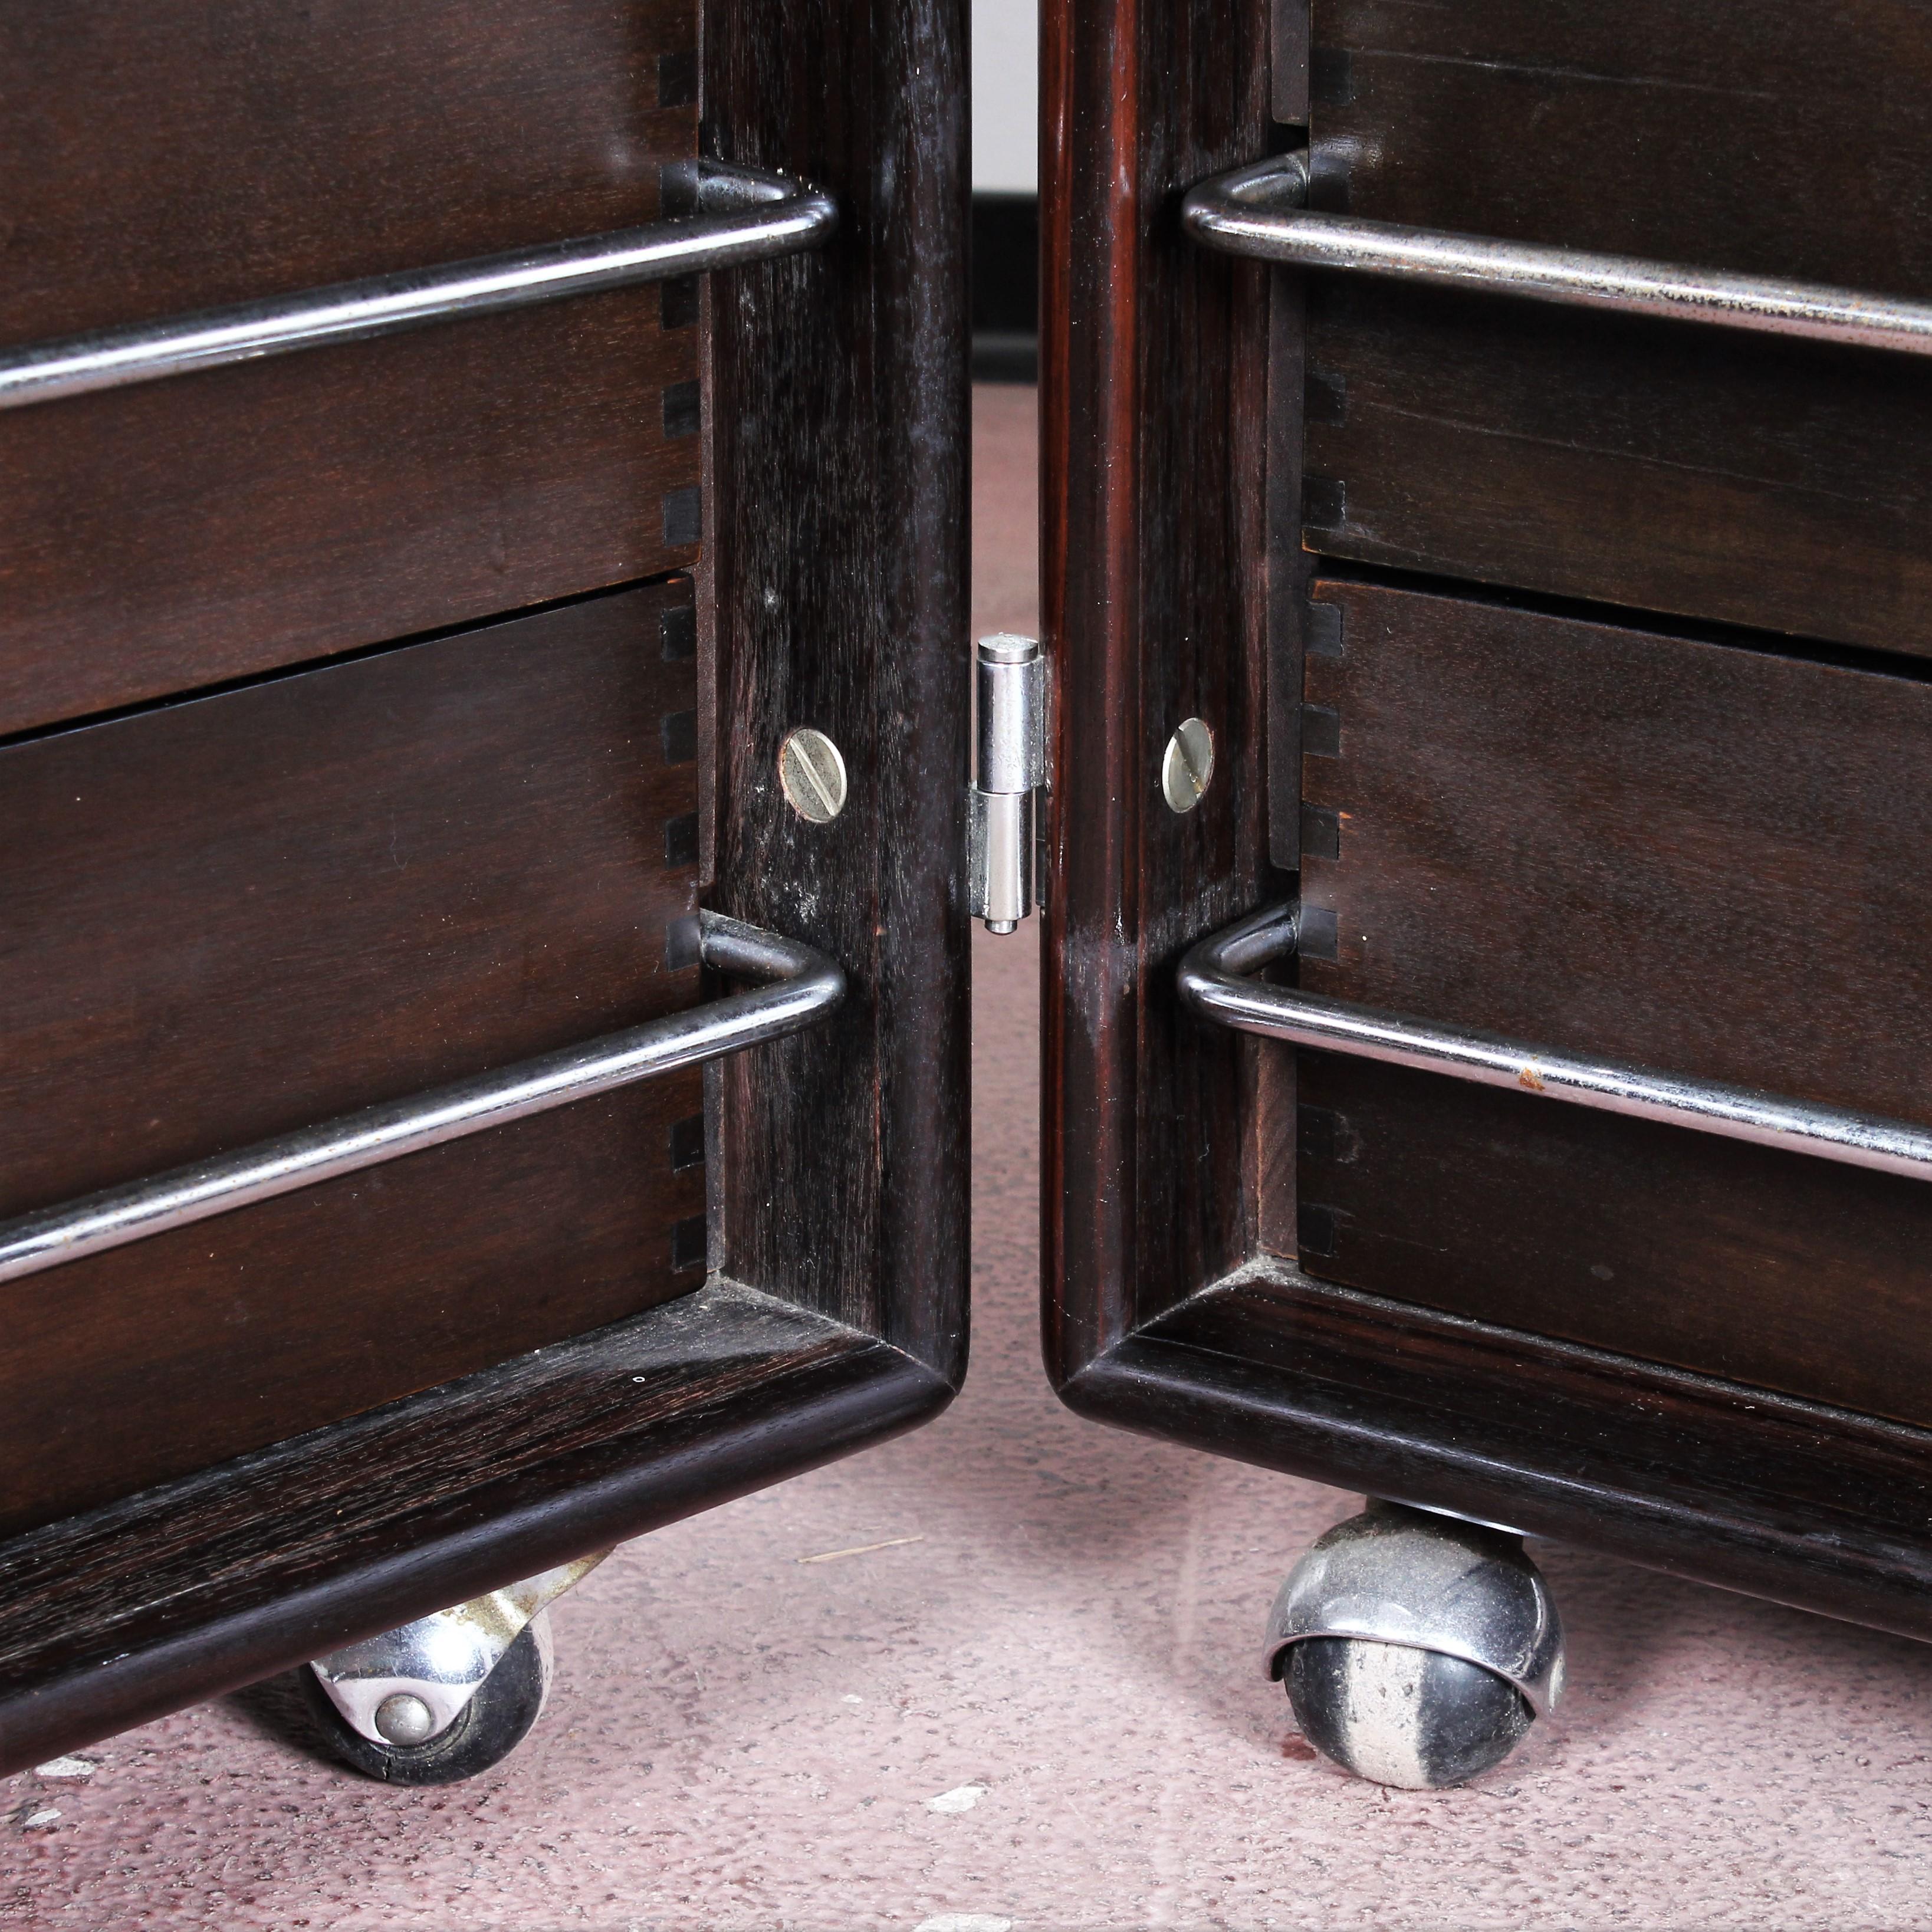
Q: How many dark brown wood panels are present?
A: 4